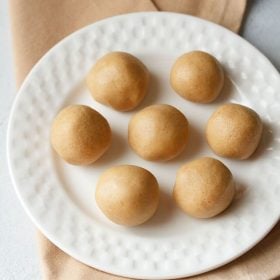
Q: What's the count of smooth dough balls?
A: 7